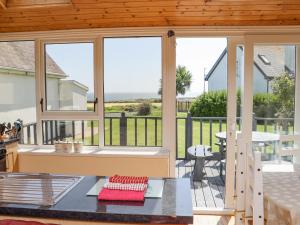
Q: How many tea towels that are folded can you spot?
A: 3